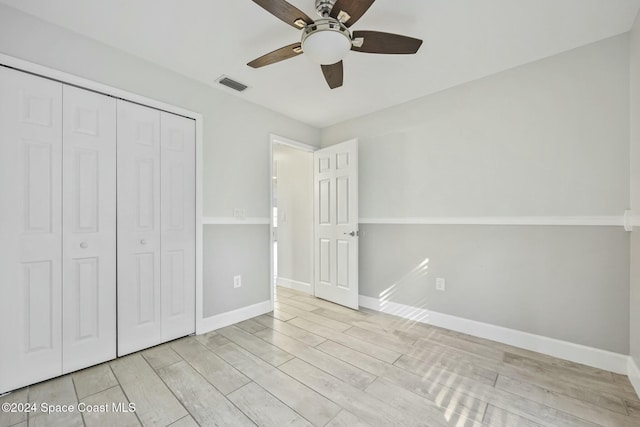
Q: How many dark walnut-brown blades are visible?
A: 5